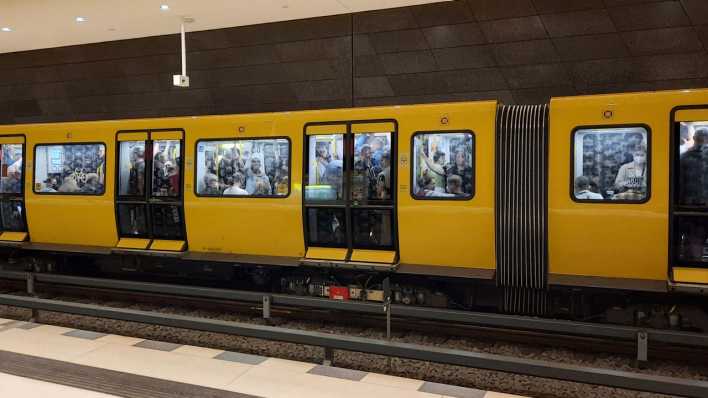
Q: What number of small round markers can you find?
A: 4